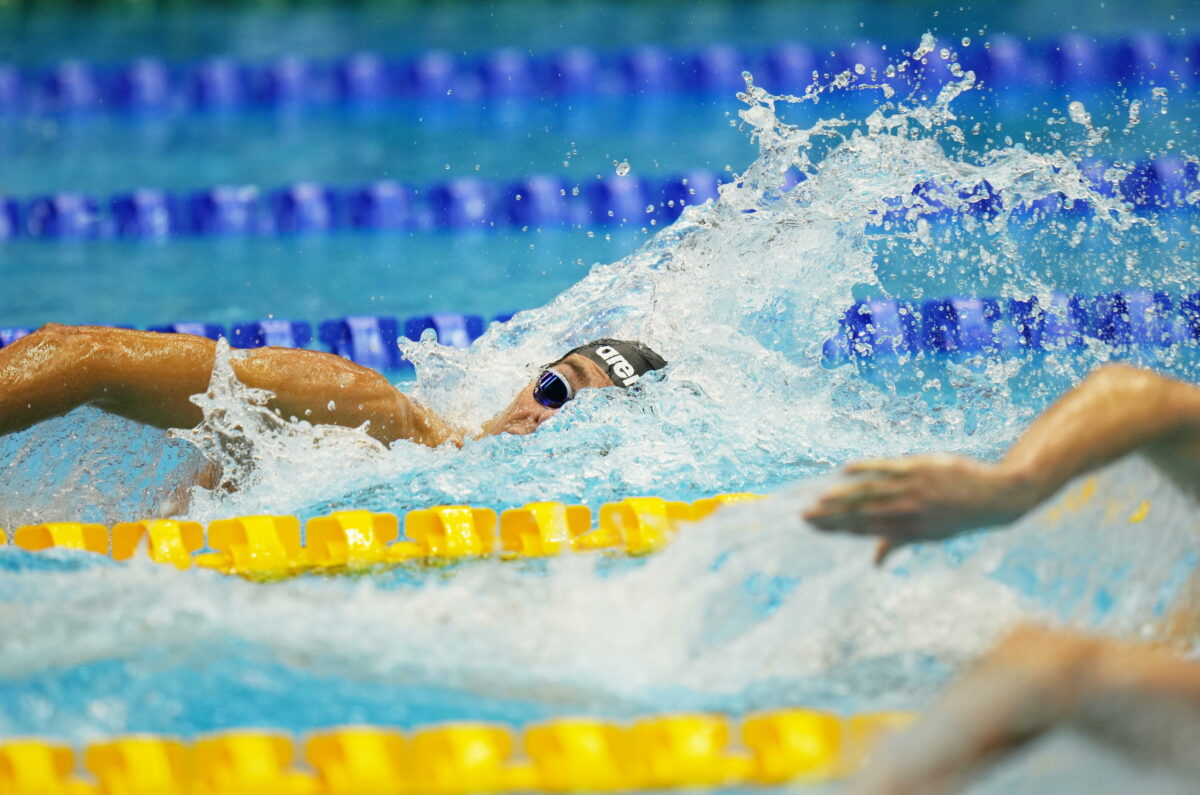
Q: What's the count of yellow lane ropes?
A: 2